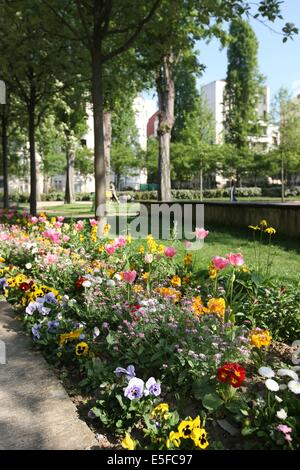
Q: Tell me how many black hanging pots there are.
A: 0